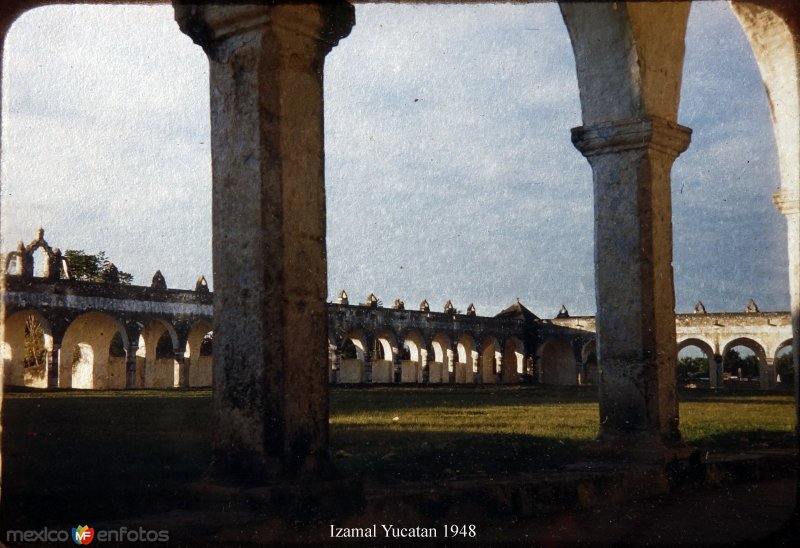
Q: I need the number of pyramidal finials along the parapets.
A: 12